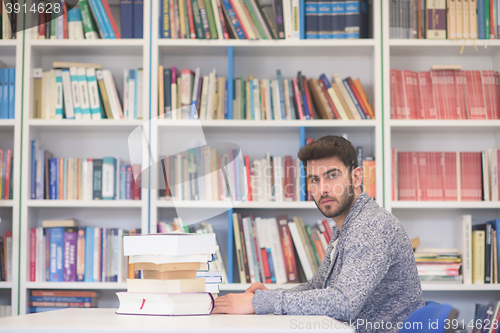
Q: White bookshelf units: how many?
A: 4